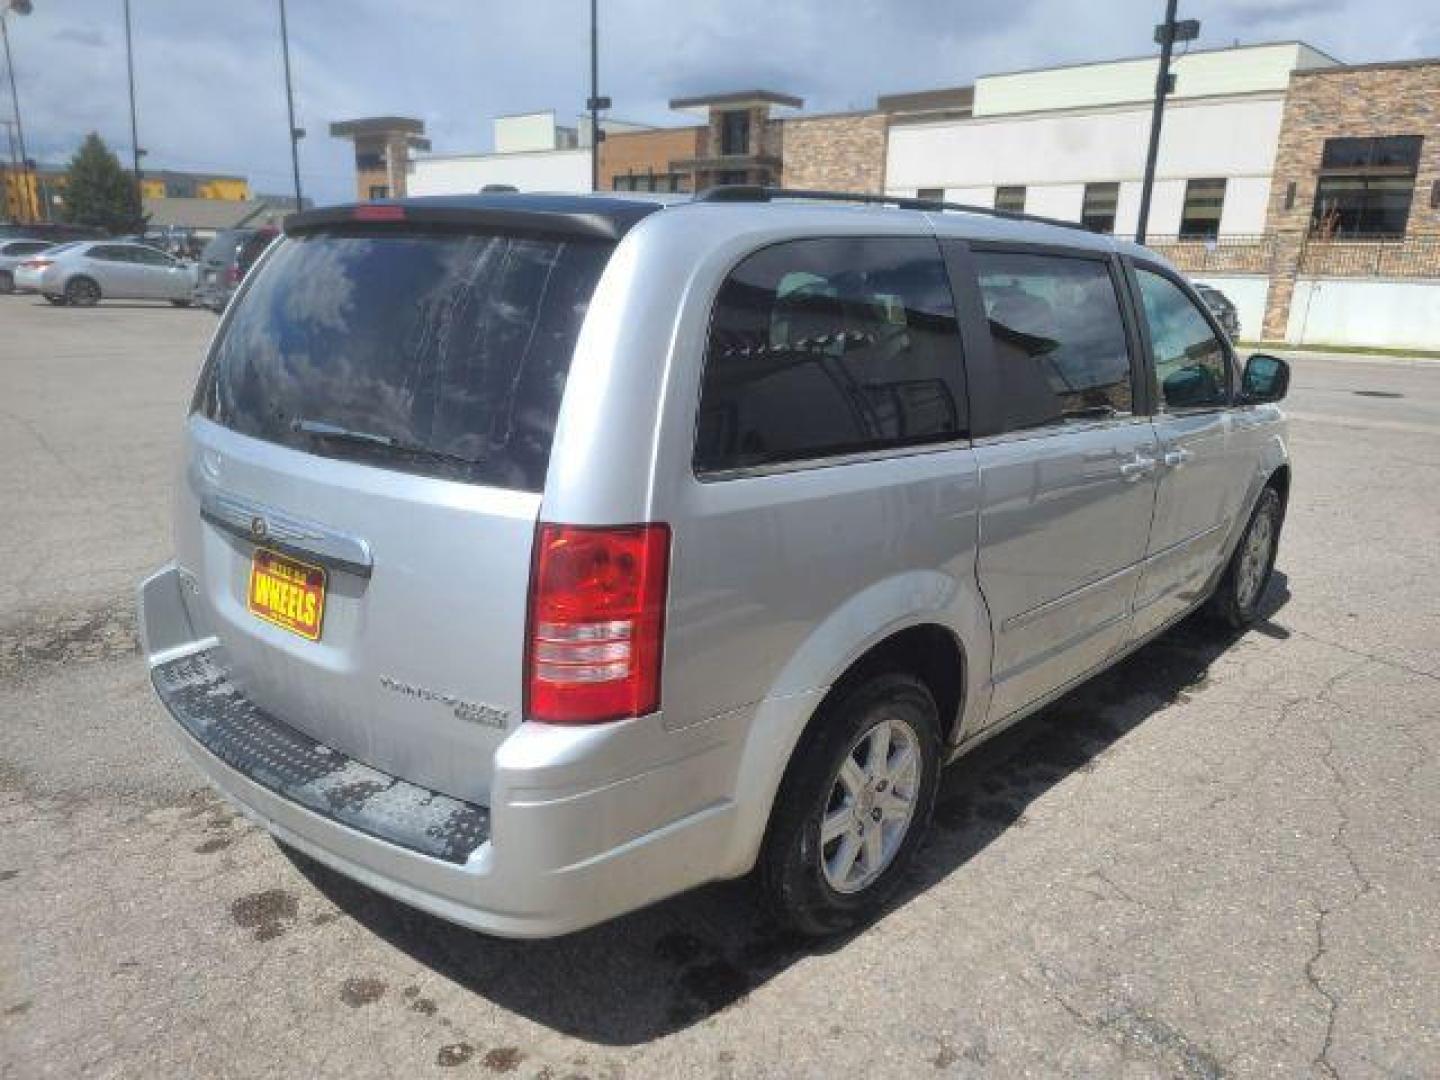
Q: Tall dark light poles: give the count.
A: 5